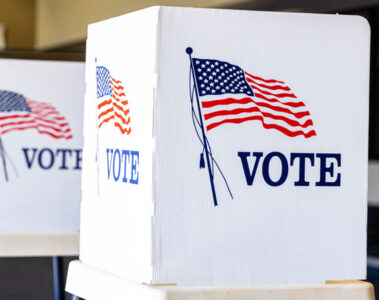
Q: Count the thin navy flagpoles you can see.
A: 3